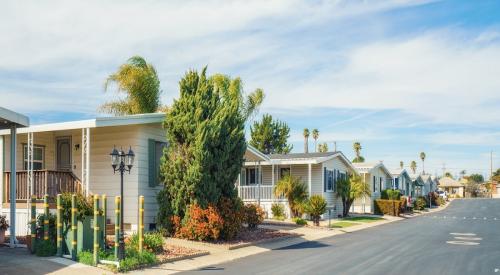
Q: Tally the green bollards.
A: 8